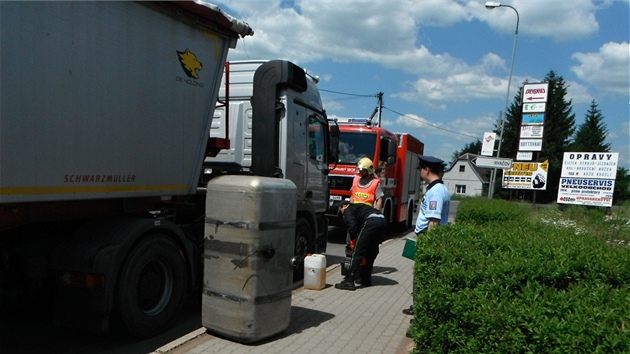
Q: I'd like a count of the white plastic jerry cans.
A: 1